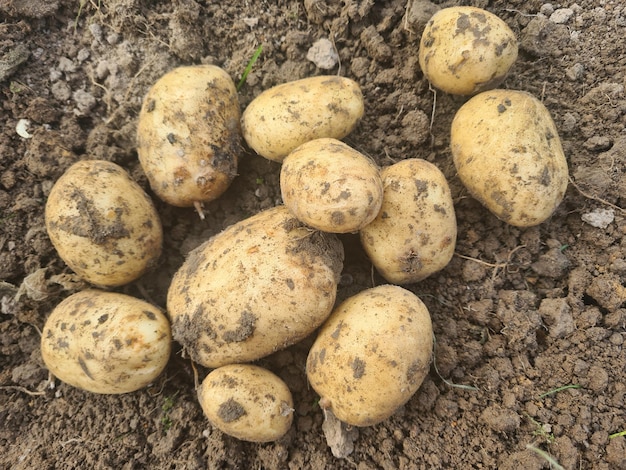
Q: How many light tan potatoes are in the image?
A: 11